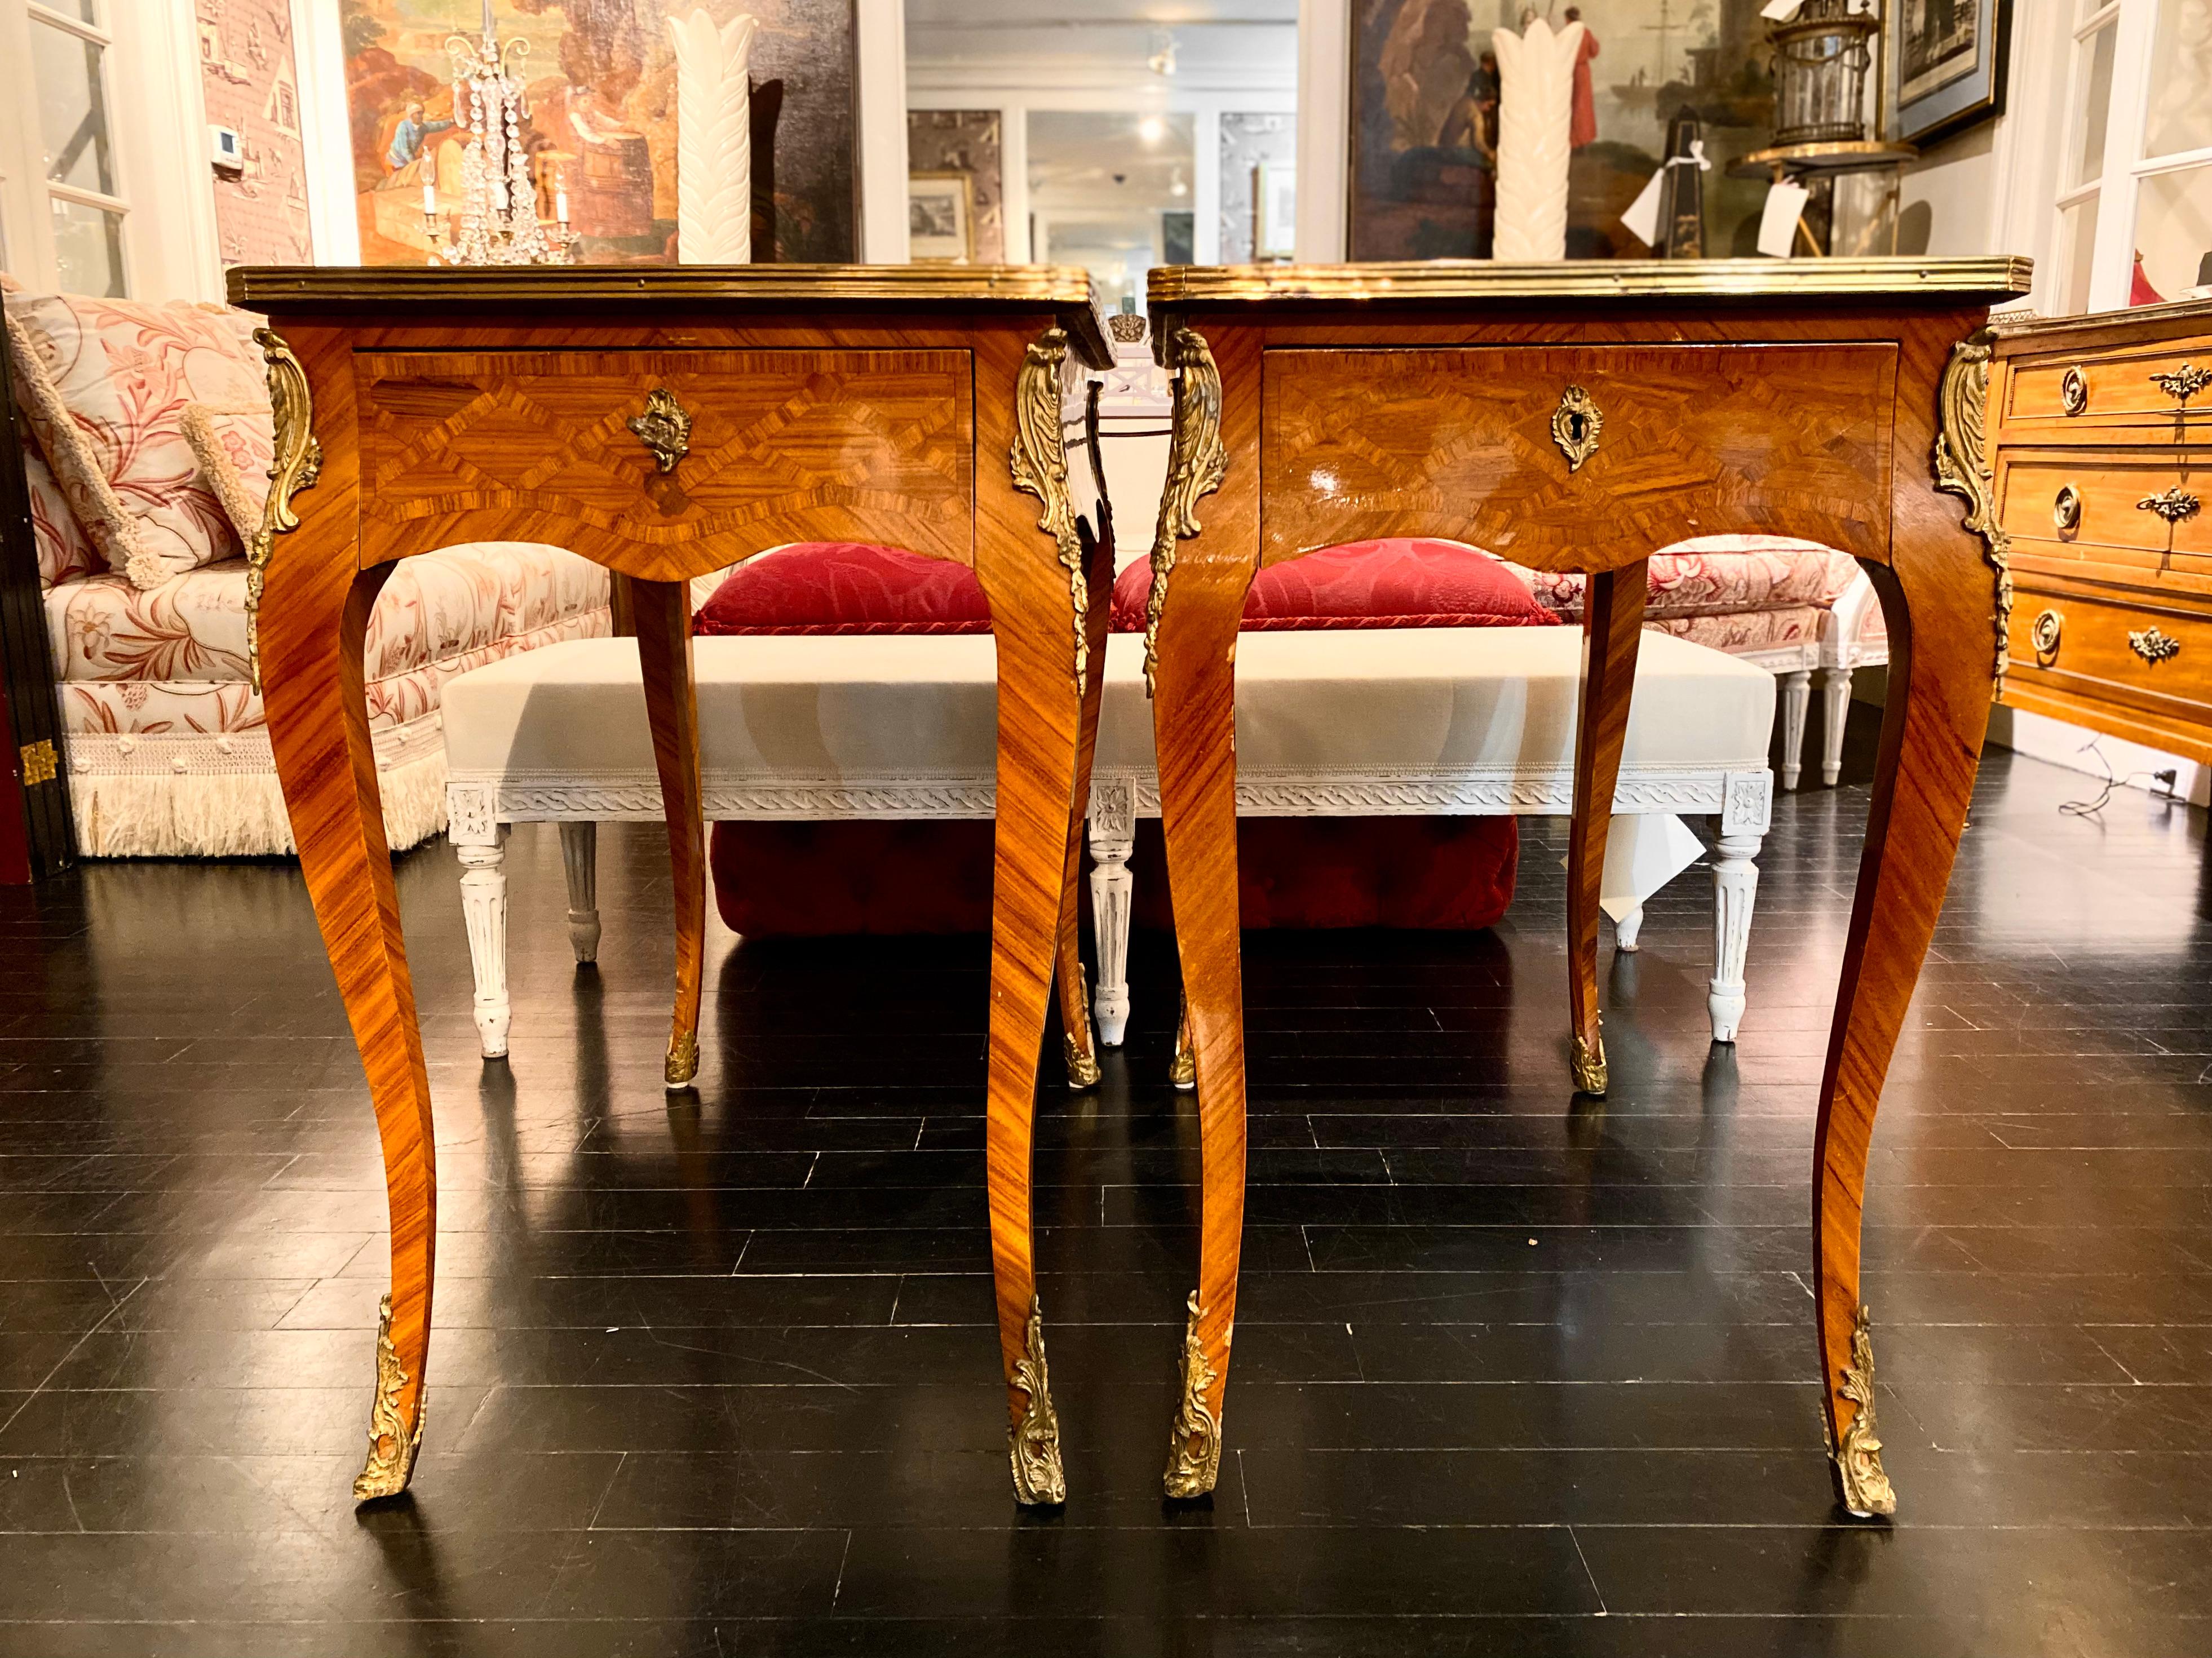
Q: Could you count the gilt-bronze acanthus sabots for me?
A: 8